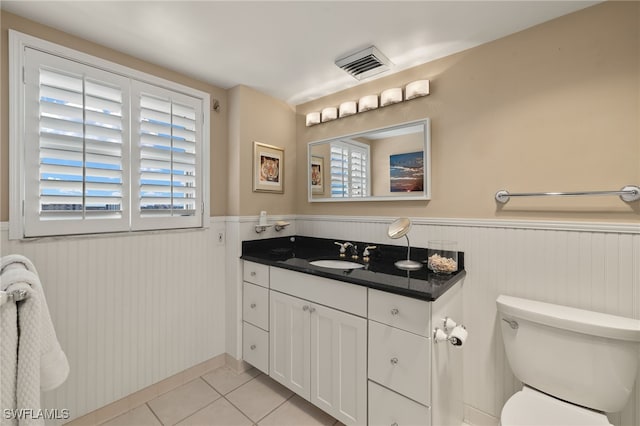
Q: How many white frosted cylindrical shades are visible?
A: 6